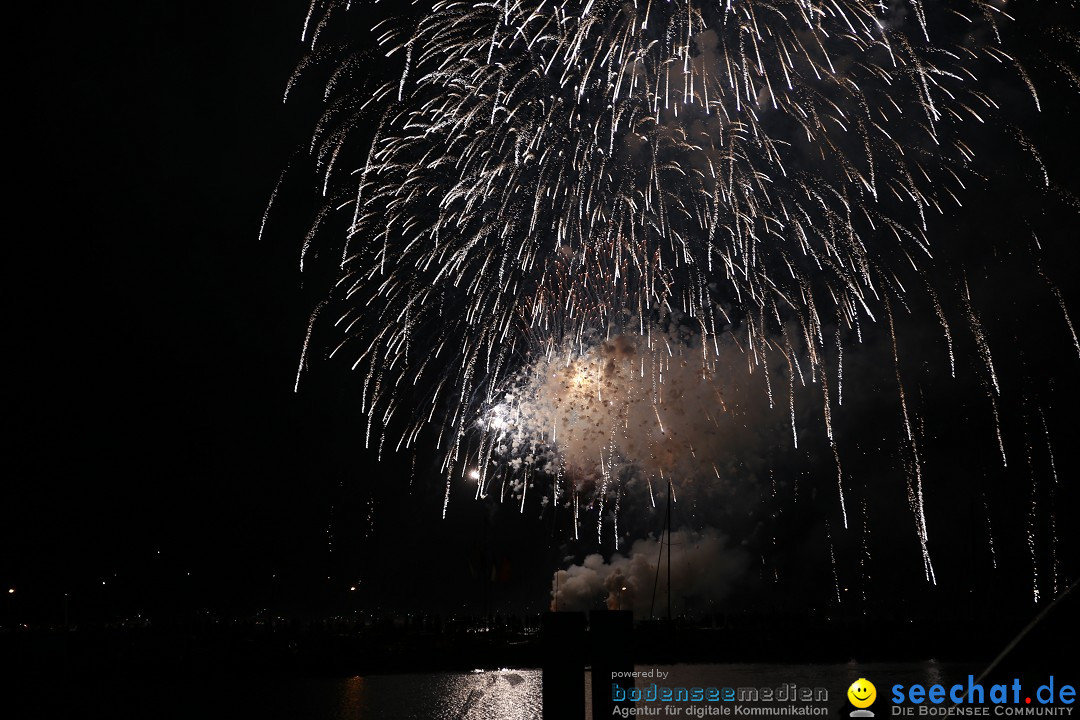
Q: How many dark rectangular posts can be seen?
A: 2